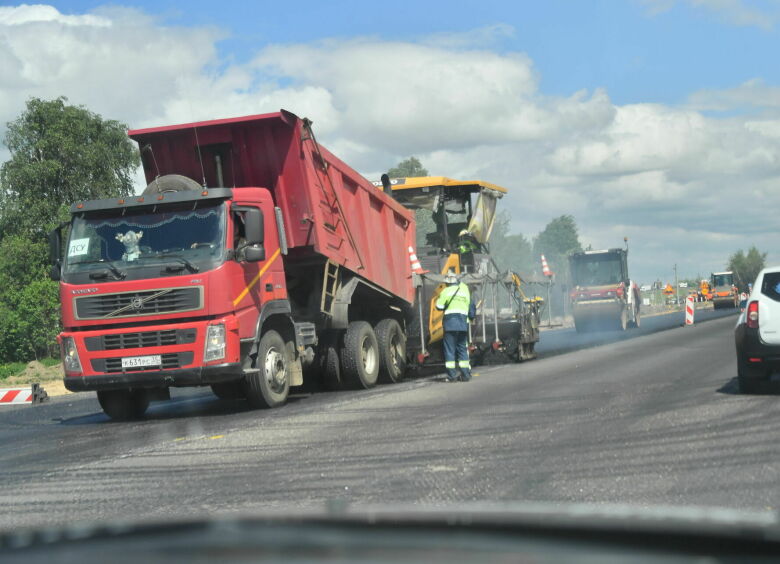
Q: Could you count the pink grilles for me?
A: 0